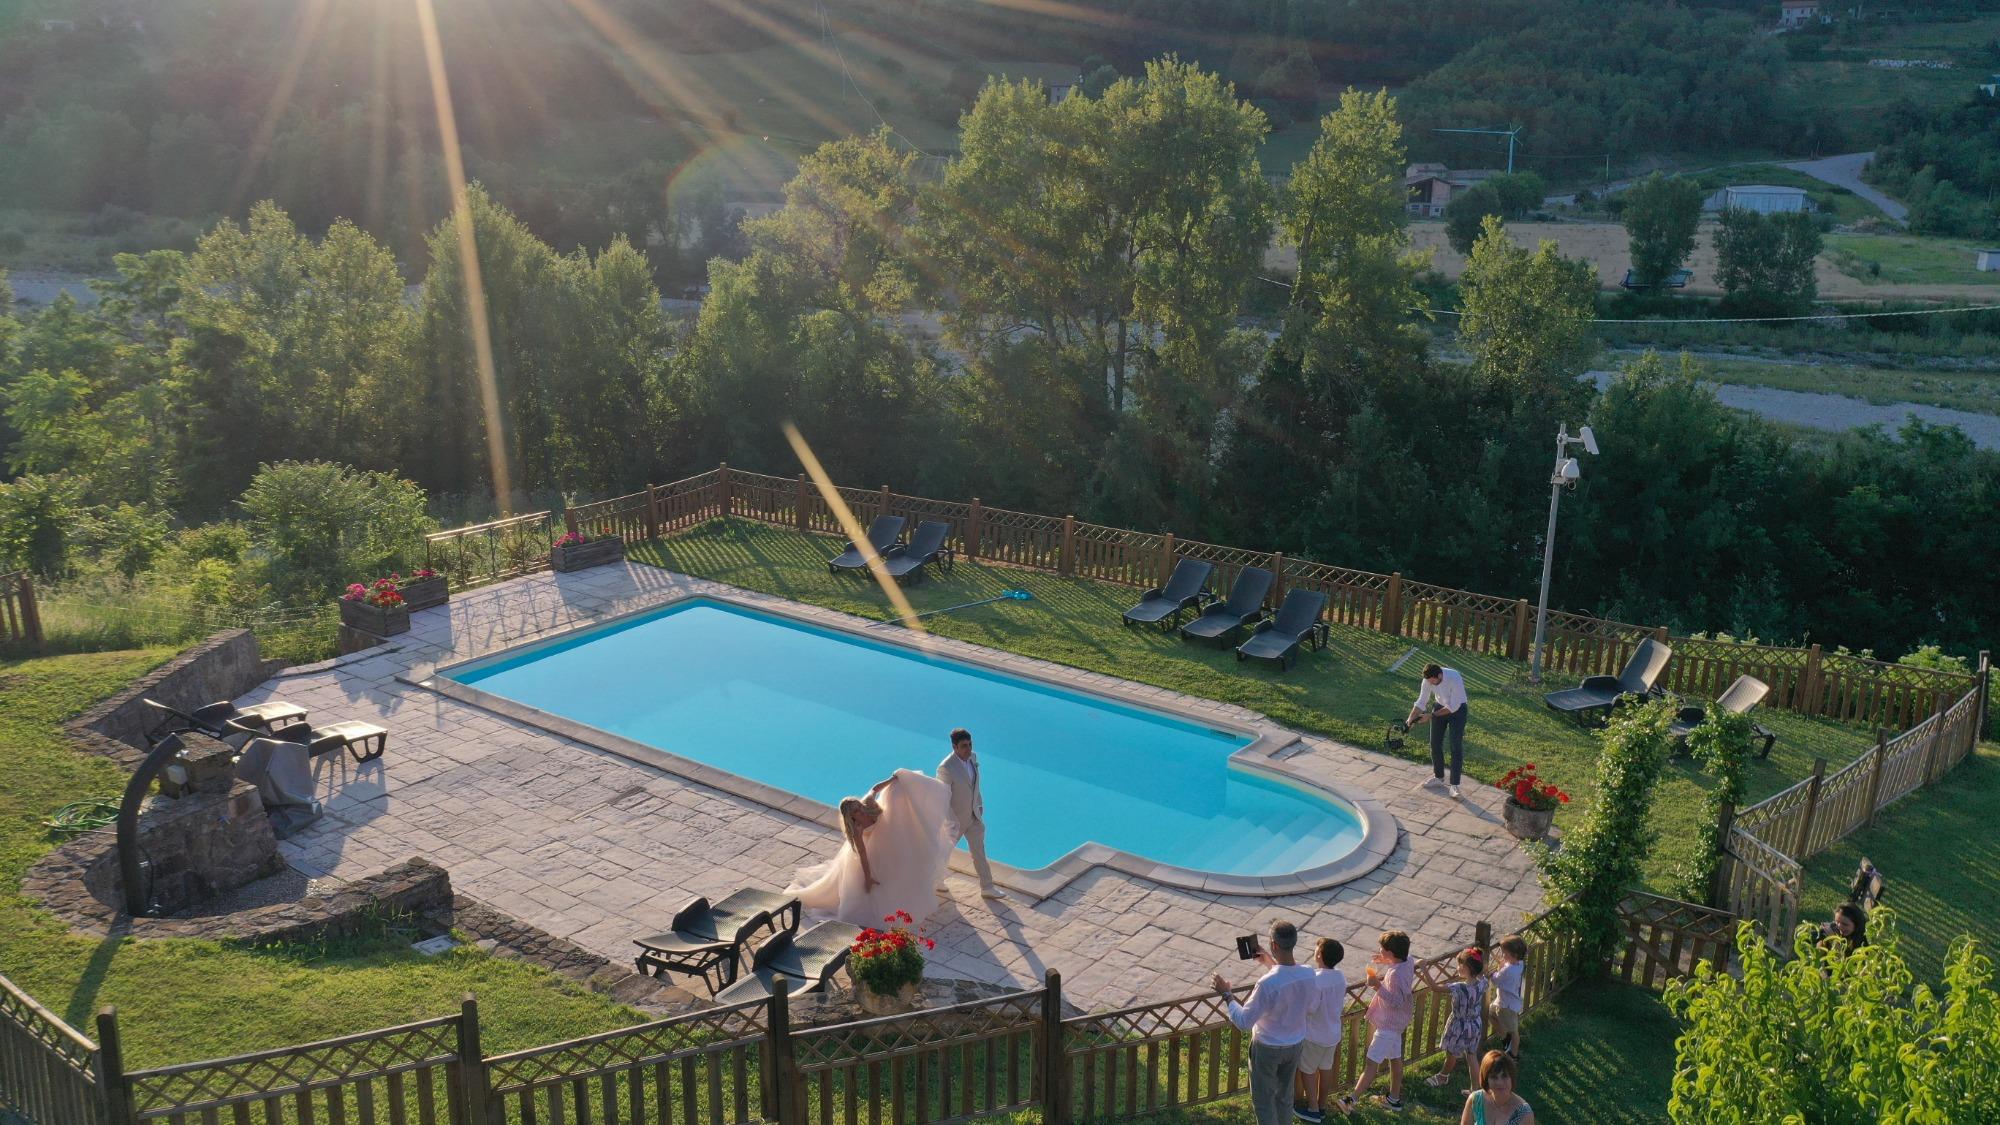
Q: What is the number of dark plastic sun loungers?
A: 11